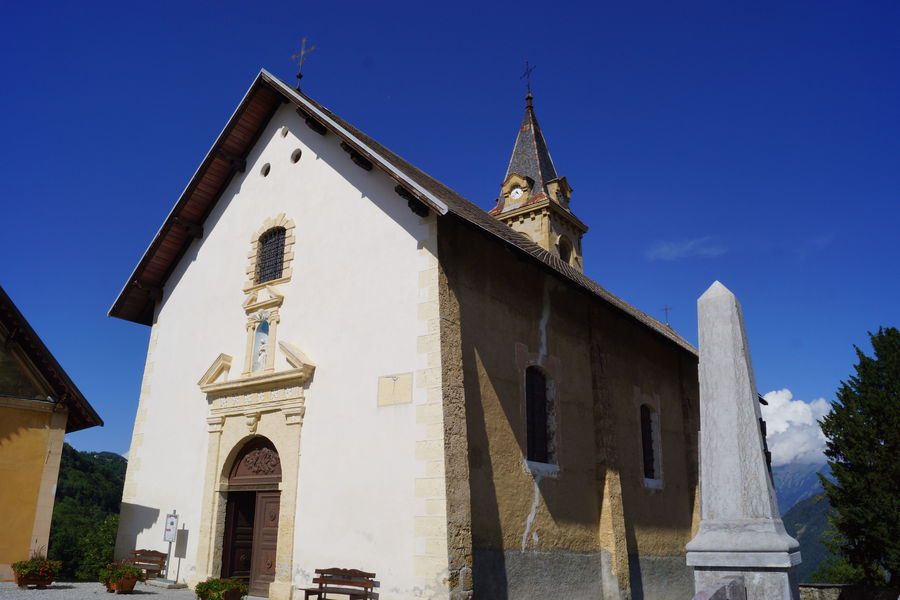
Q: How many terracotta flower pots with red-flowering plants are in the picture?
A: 3